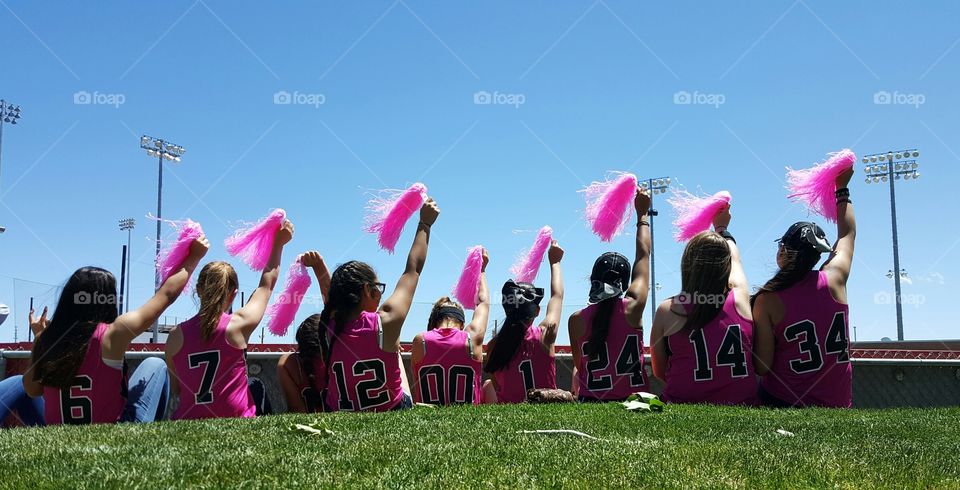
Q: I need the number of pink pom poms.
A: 9